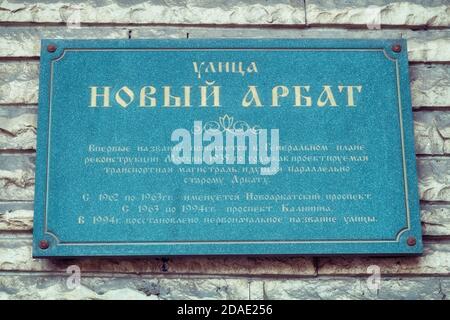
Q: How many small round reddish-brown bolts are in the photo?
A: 4